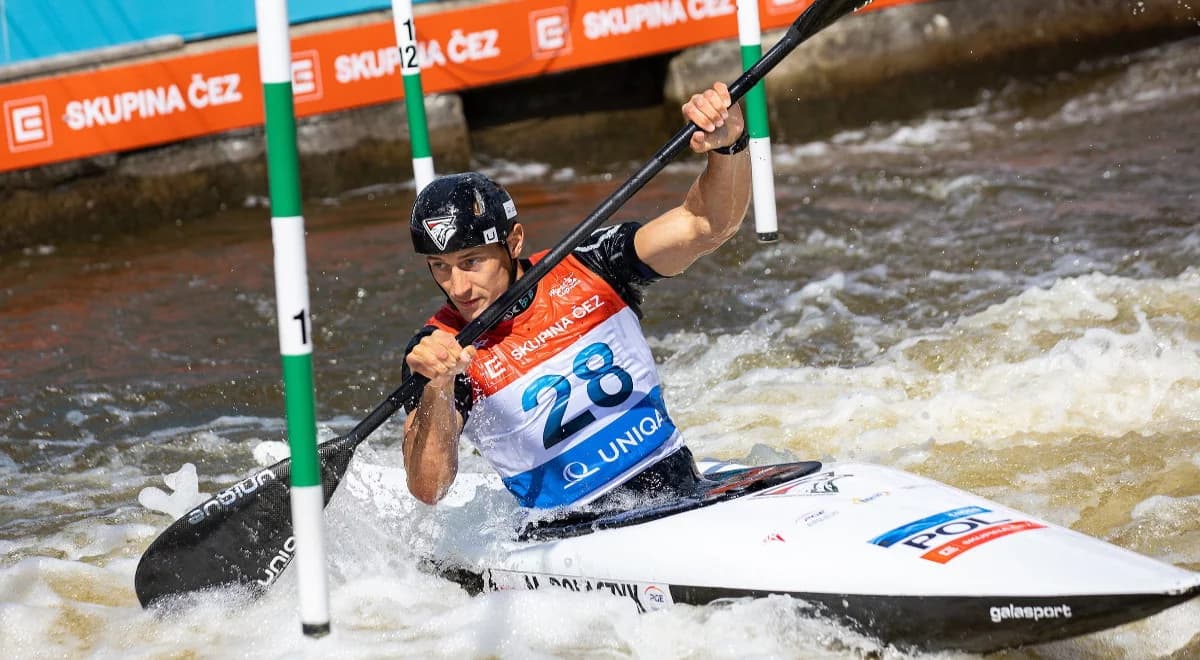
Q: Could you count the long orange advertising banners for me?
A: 1